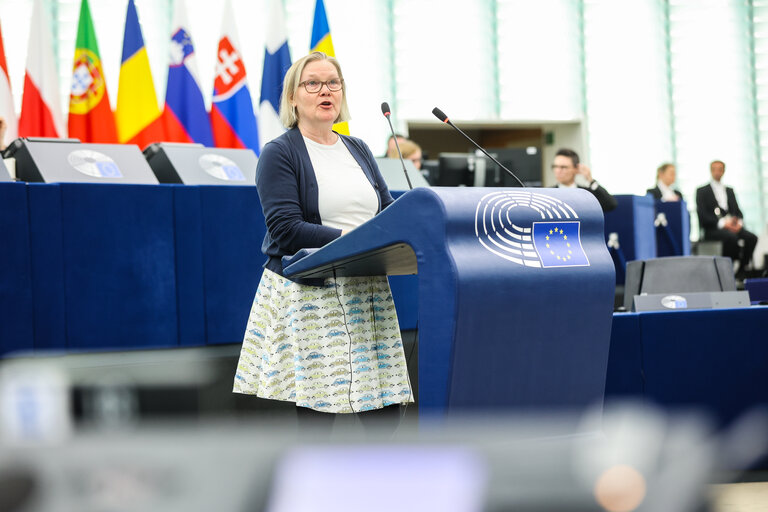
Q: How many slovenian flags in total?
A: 1